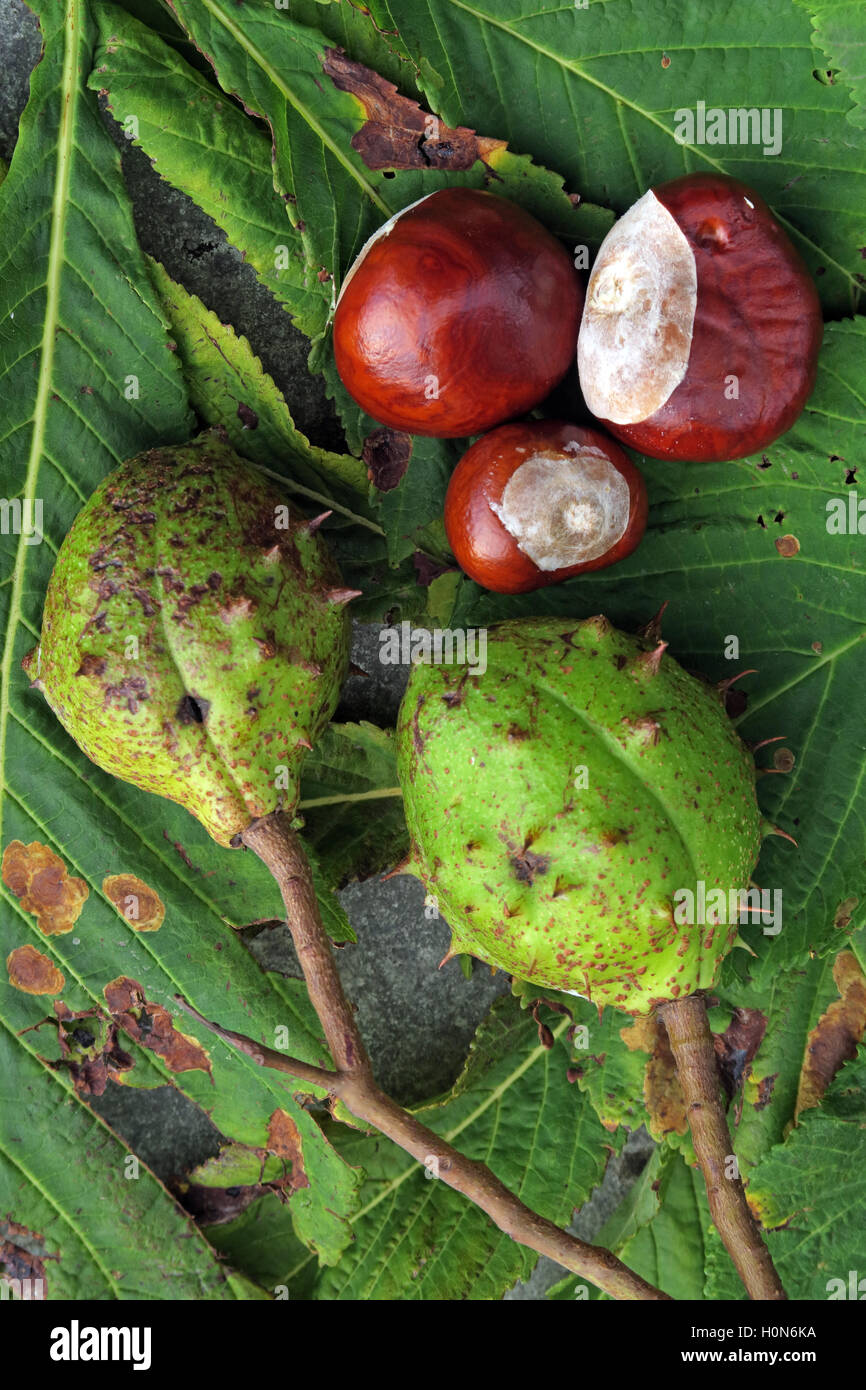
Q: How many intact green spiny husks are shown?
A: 2